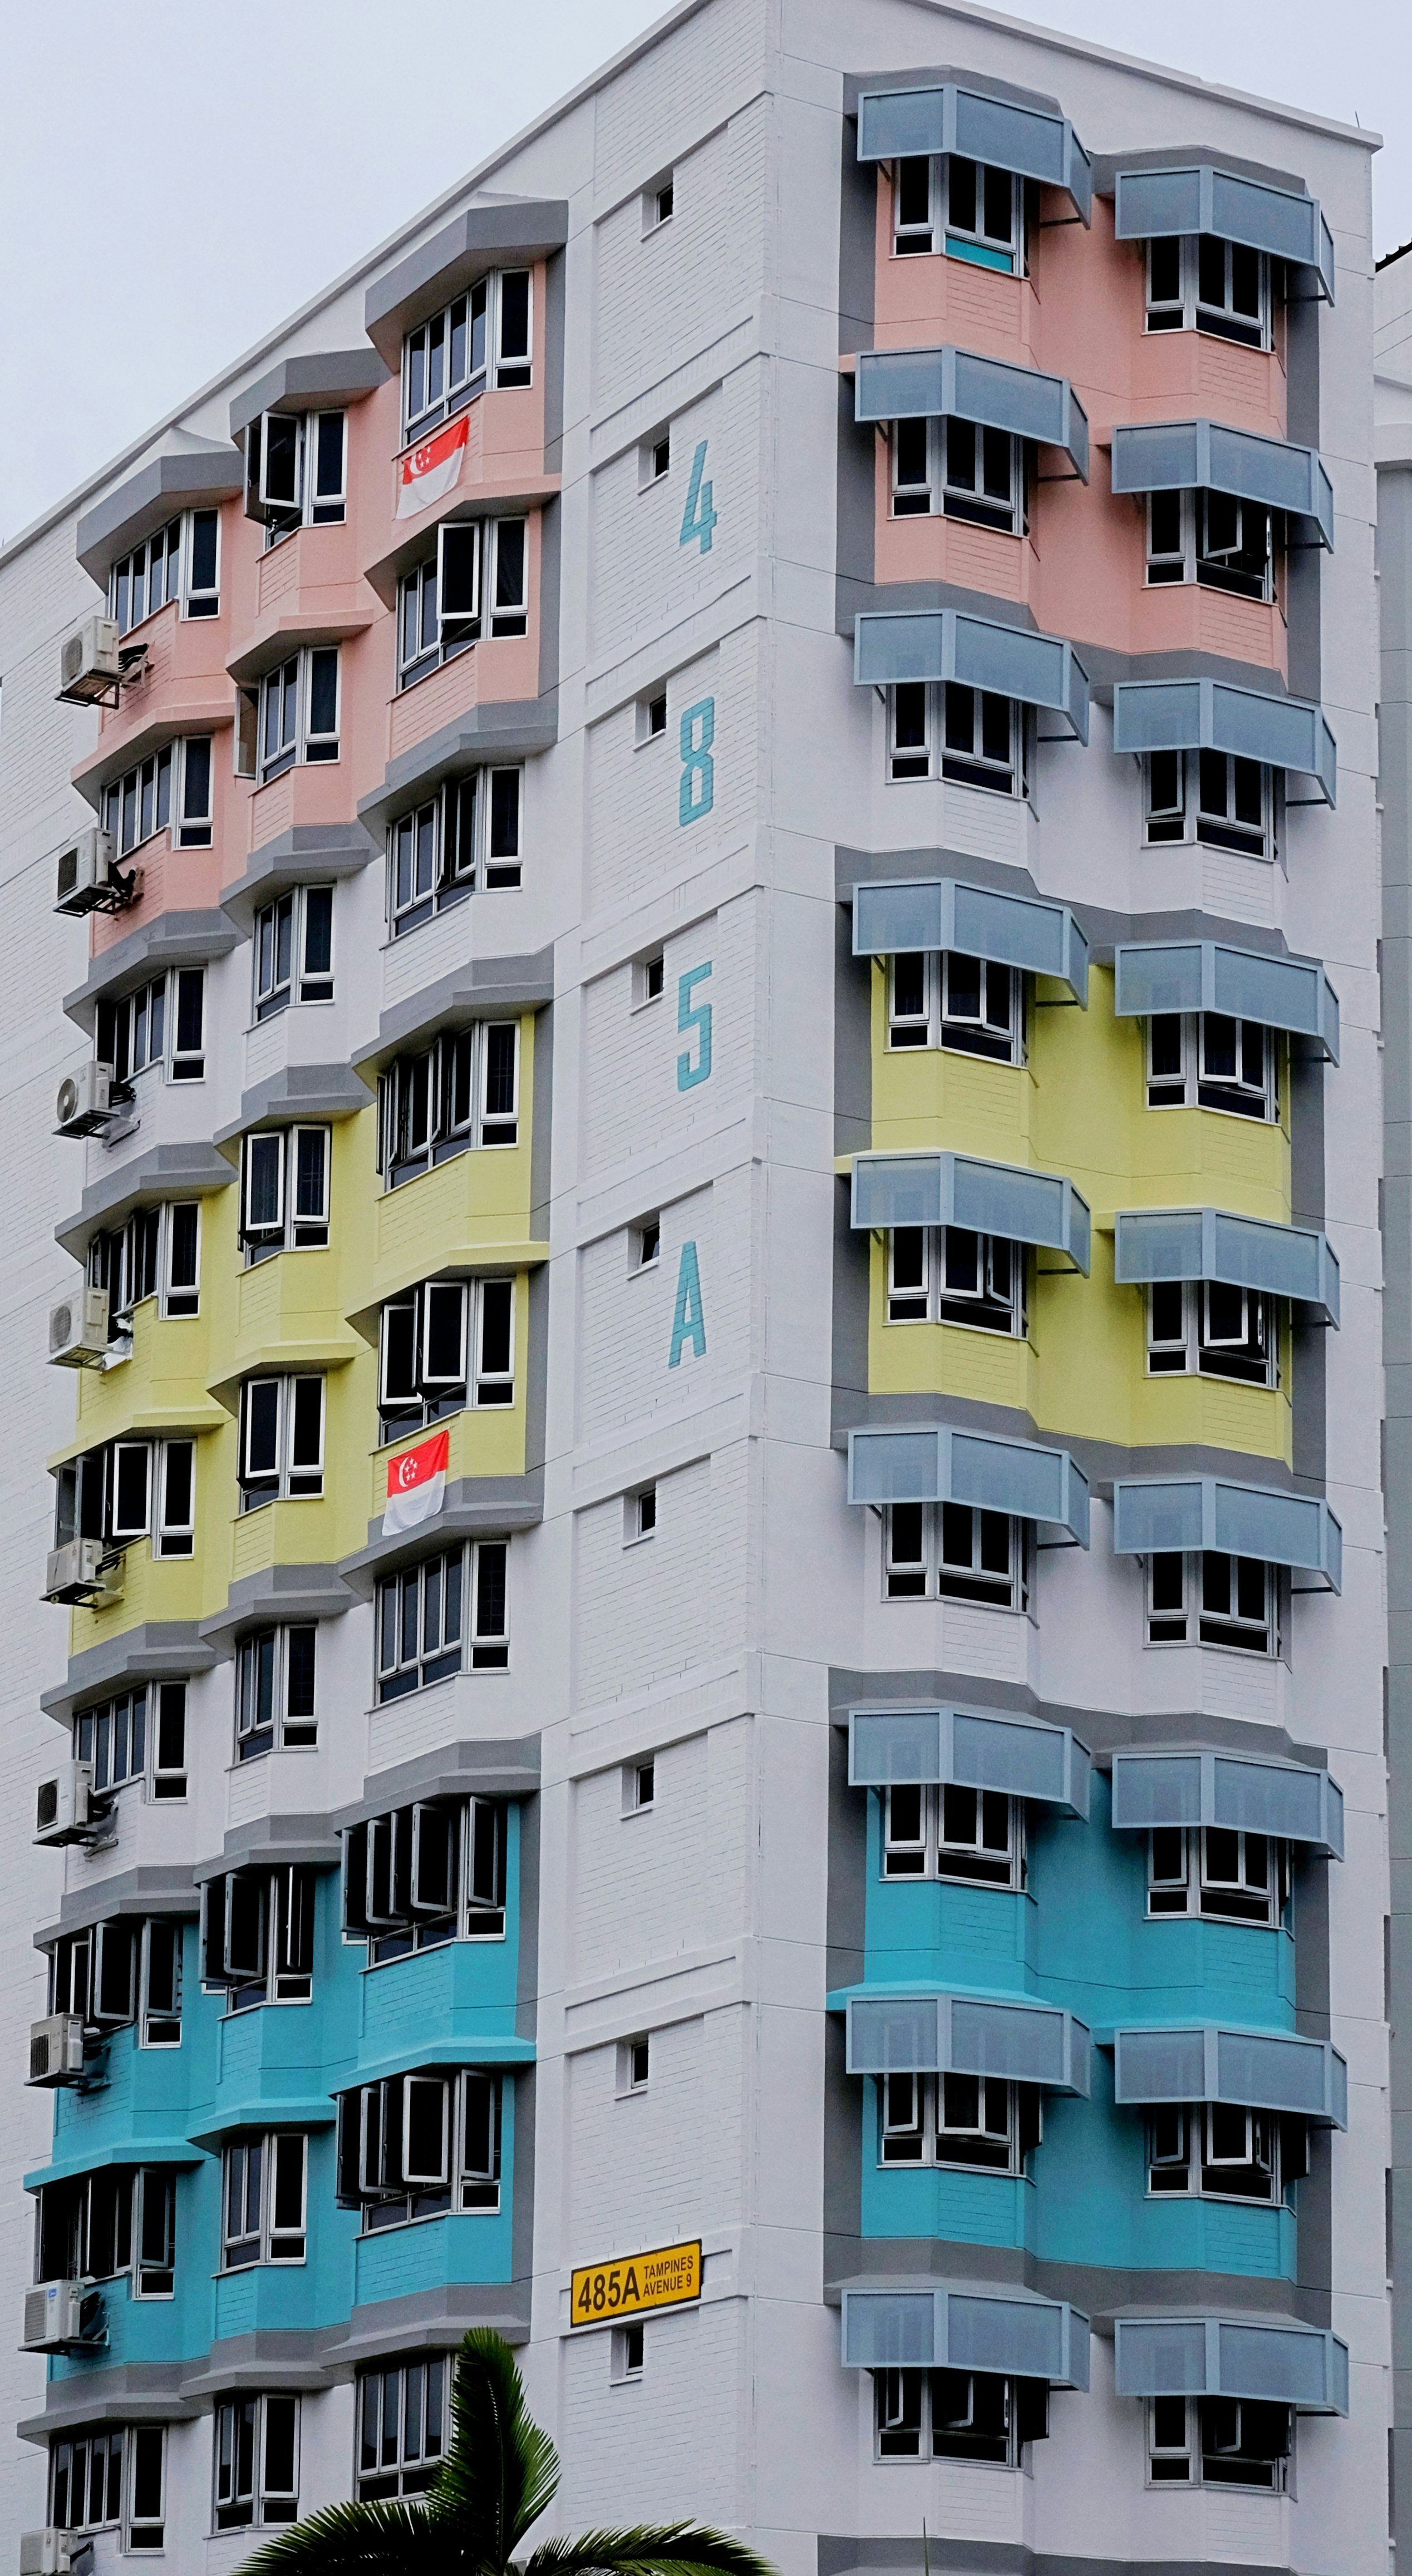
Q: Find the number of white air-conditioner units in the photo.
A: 9